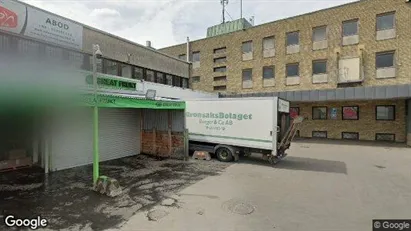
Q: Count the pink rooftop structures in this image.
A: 0